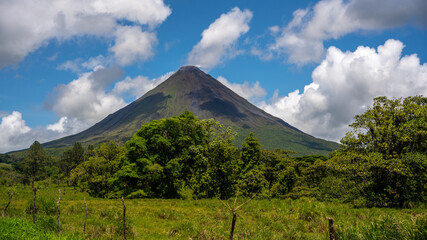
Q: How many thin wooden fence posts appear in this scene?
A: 7